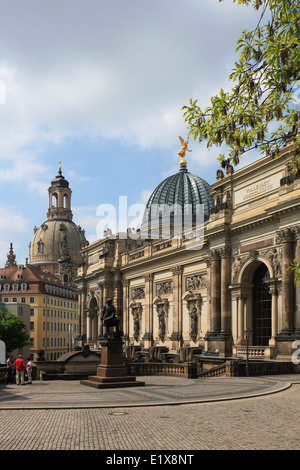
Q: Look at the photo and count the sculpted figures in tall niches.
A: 3